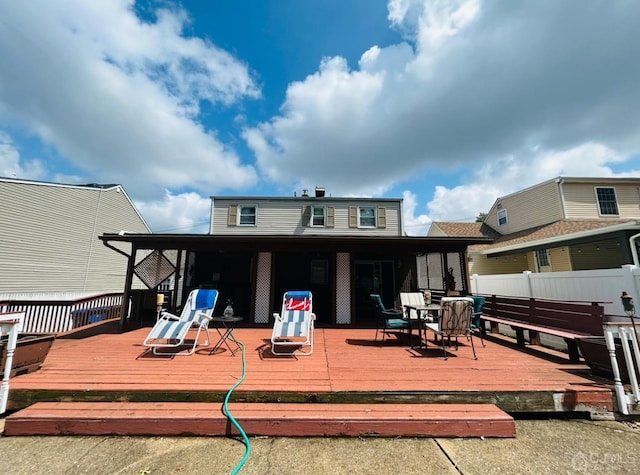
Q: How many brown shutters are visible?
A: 5